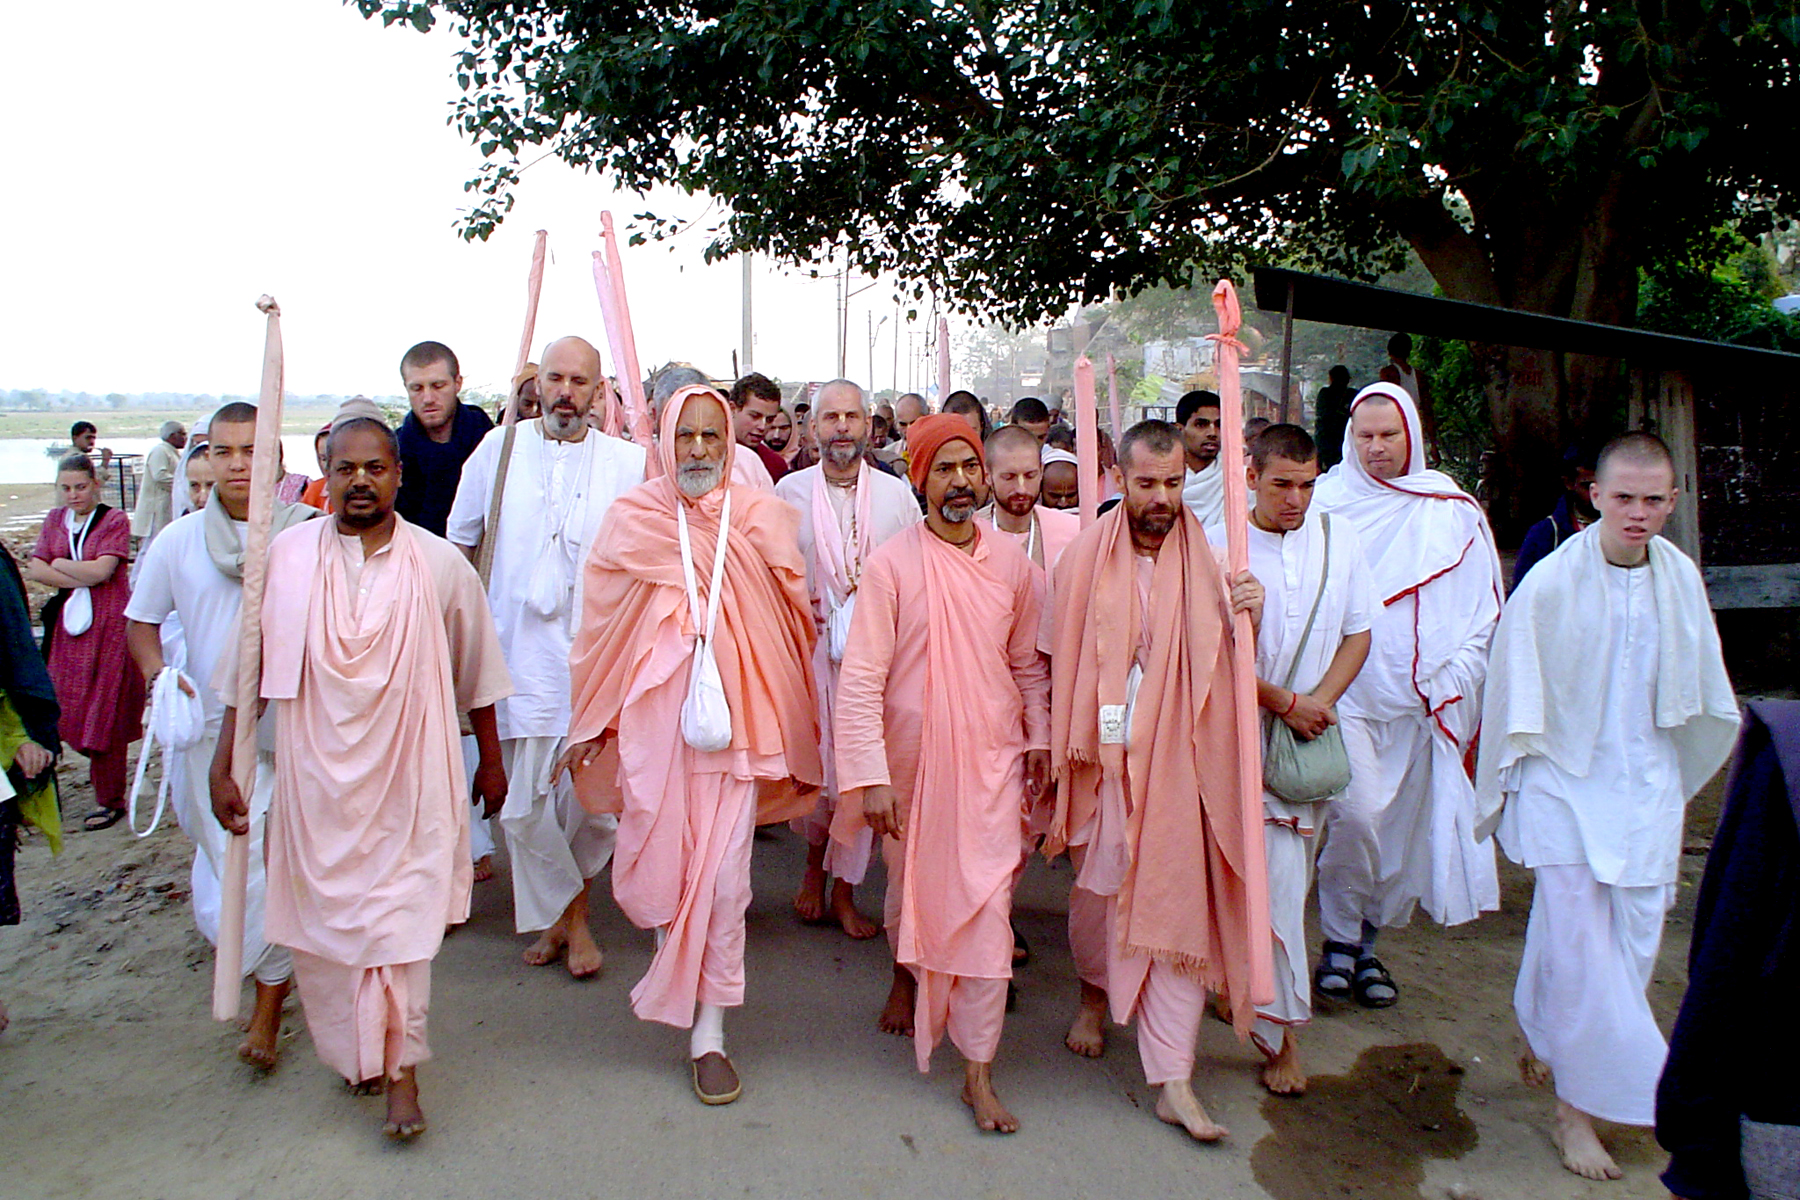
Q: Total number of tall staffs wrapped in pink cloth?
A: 8